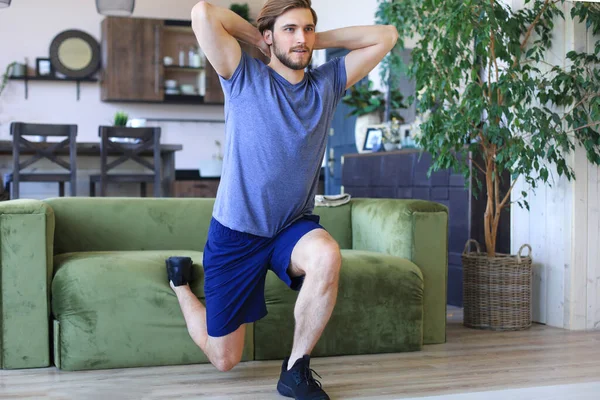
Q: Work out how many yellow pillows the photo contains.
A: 0